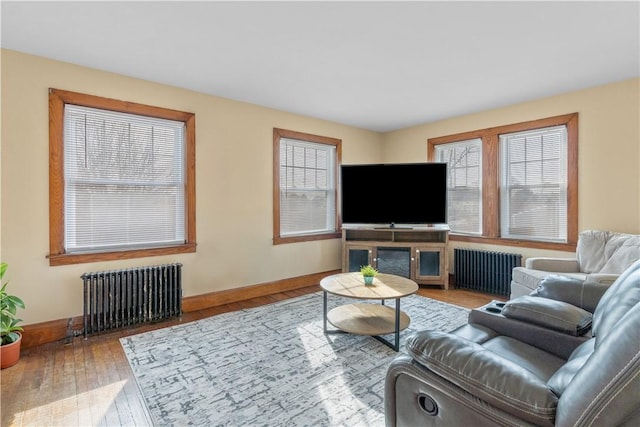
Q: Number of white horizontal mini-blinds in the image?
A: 4